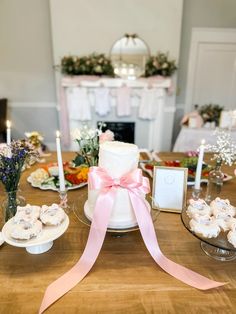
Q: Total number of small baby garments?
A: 4